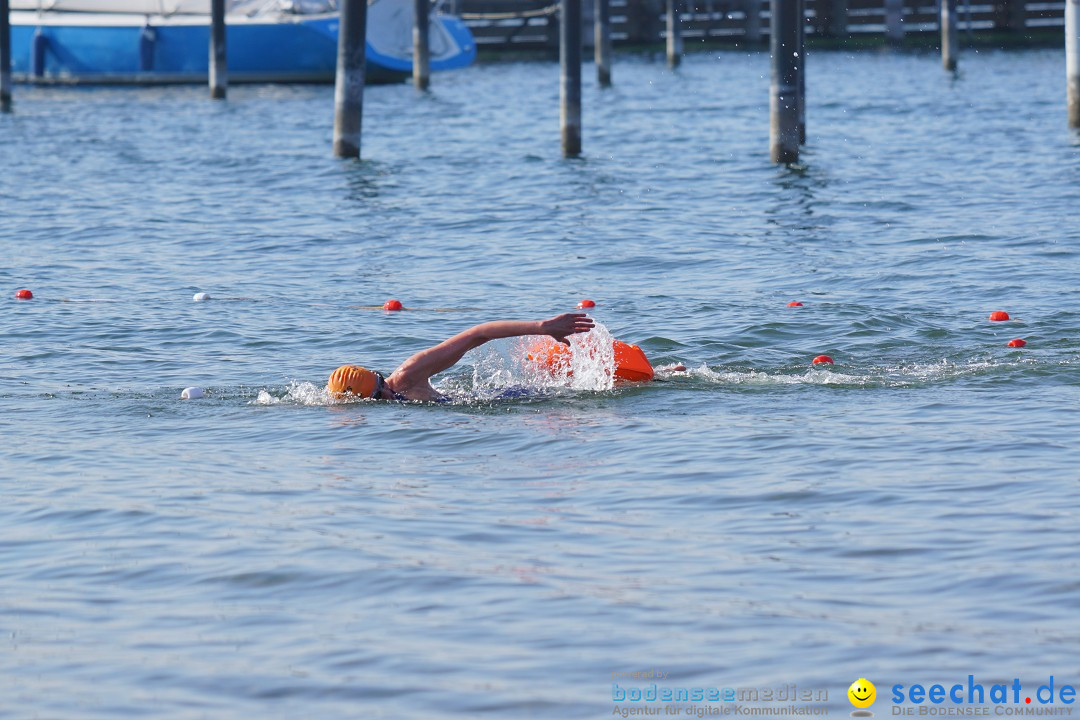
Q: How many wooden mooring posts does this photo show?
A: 11